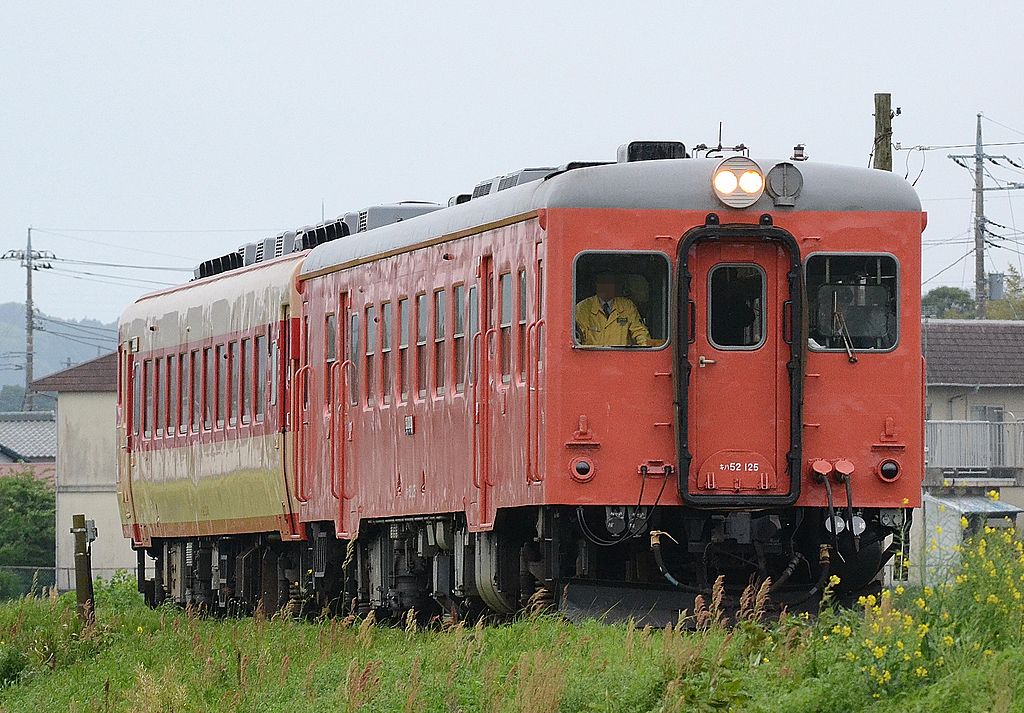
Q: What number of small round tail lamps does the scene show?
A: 2